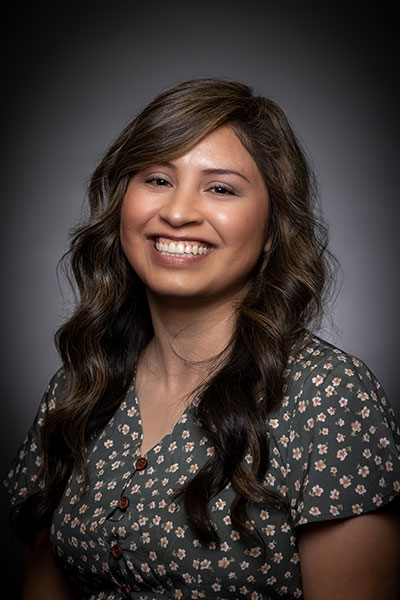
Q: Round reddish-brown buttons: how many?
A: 4